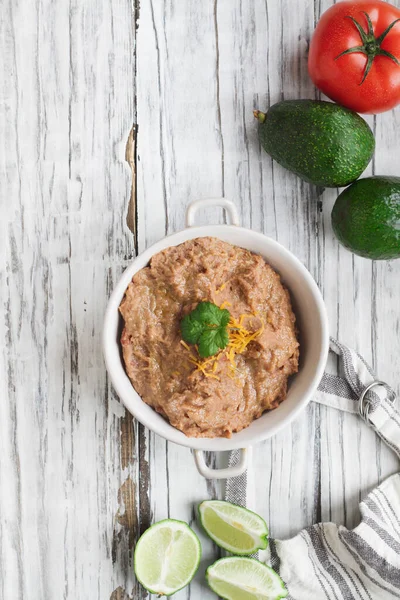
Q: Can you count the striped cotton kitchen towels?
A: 1